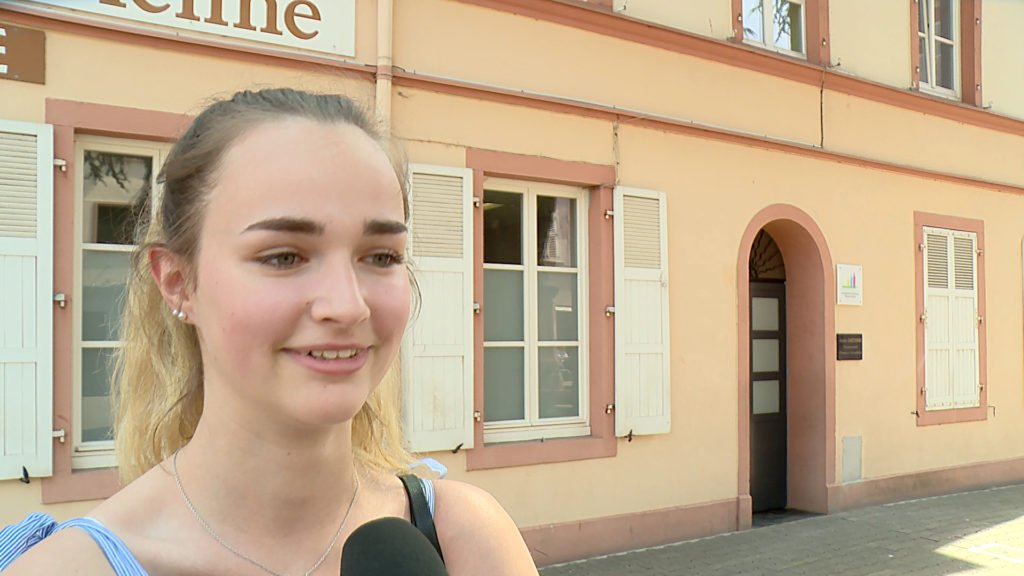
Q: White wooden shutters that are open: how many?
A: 3